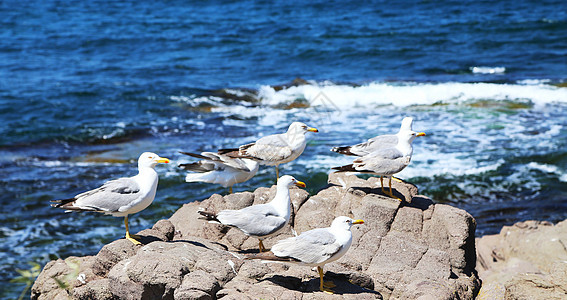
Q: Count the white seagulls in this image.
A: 7